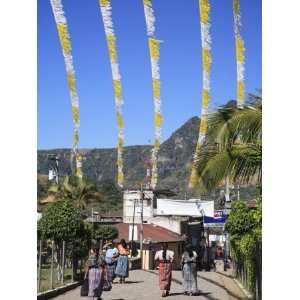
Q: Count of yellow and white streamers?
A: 5